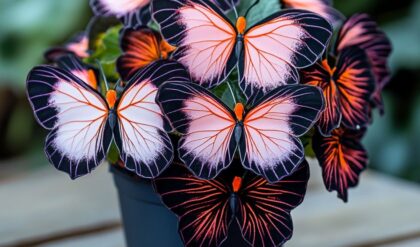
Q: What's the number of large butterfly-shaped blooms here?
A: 4